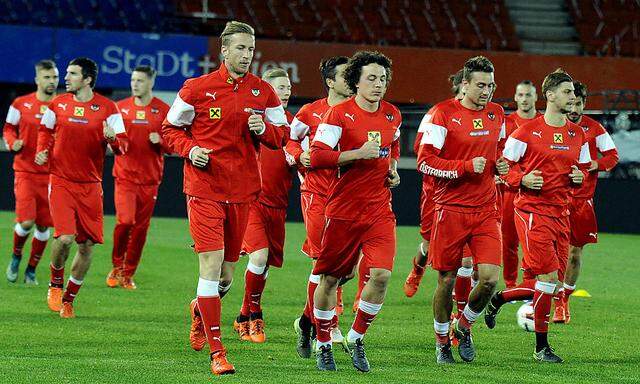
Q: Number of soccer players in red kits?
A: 12